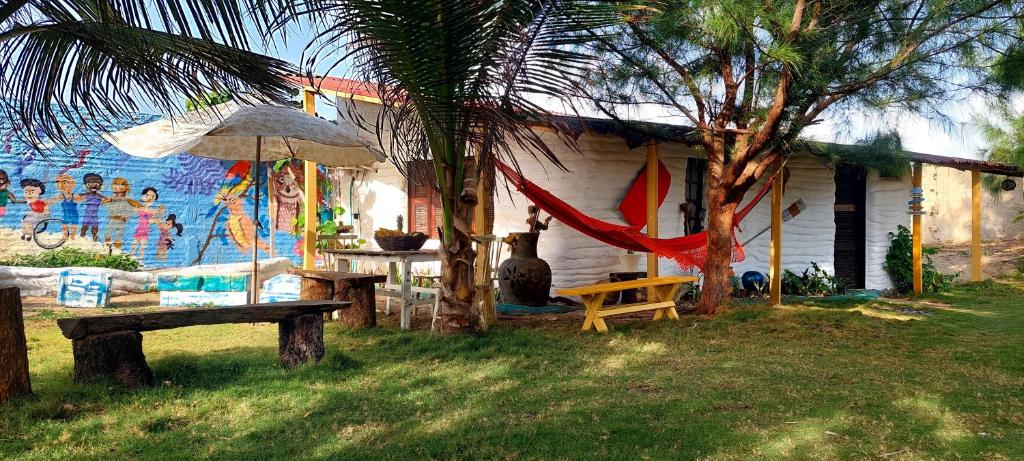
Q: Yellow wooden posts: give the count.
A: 6